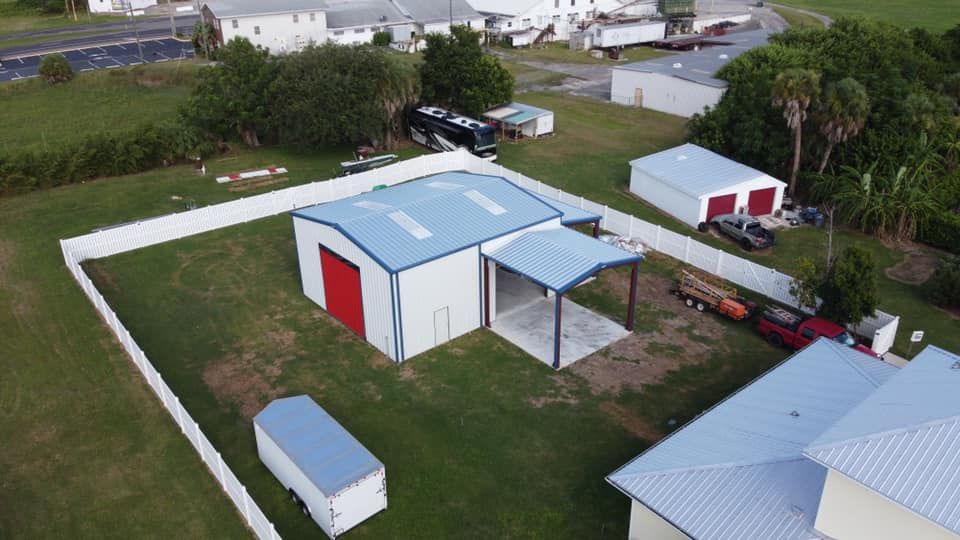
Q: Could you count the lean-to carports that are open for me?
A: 2